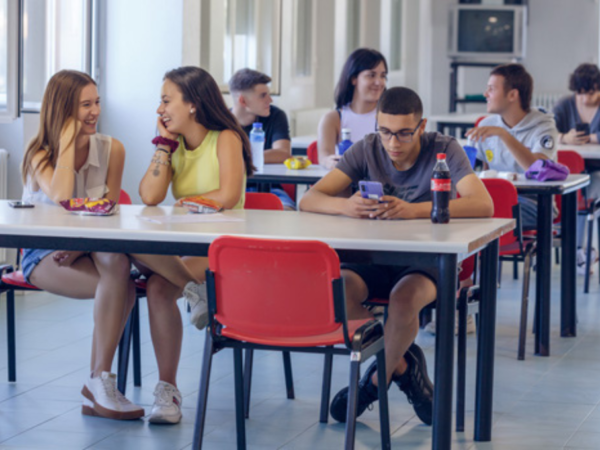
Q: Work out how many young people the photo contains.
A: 7